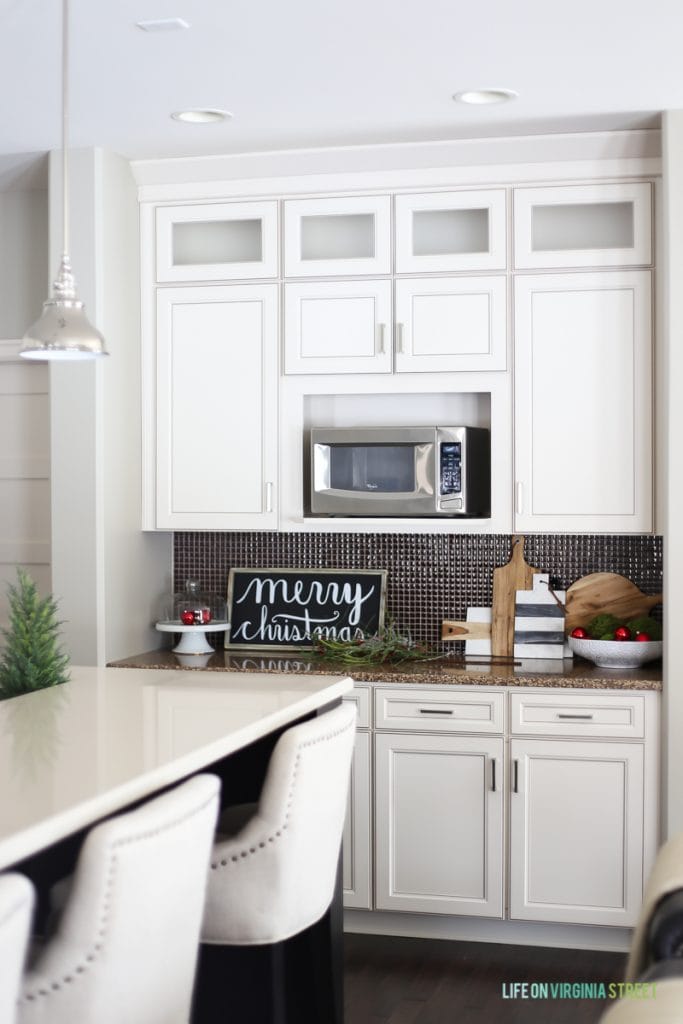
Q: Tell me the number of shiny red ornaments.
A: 5